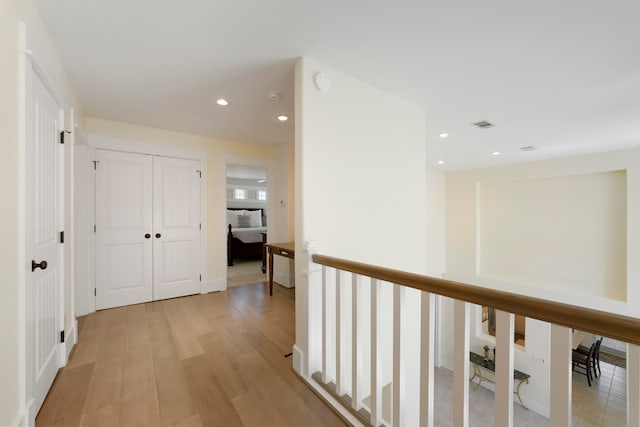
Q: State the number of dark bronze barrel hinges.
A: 9